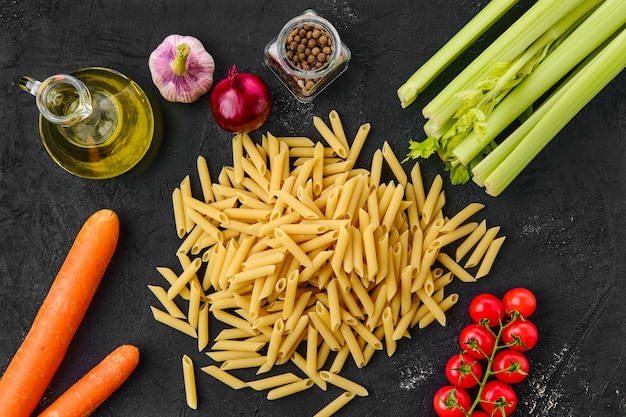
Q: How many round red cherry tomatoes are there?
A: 8